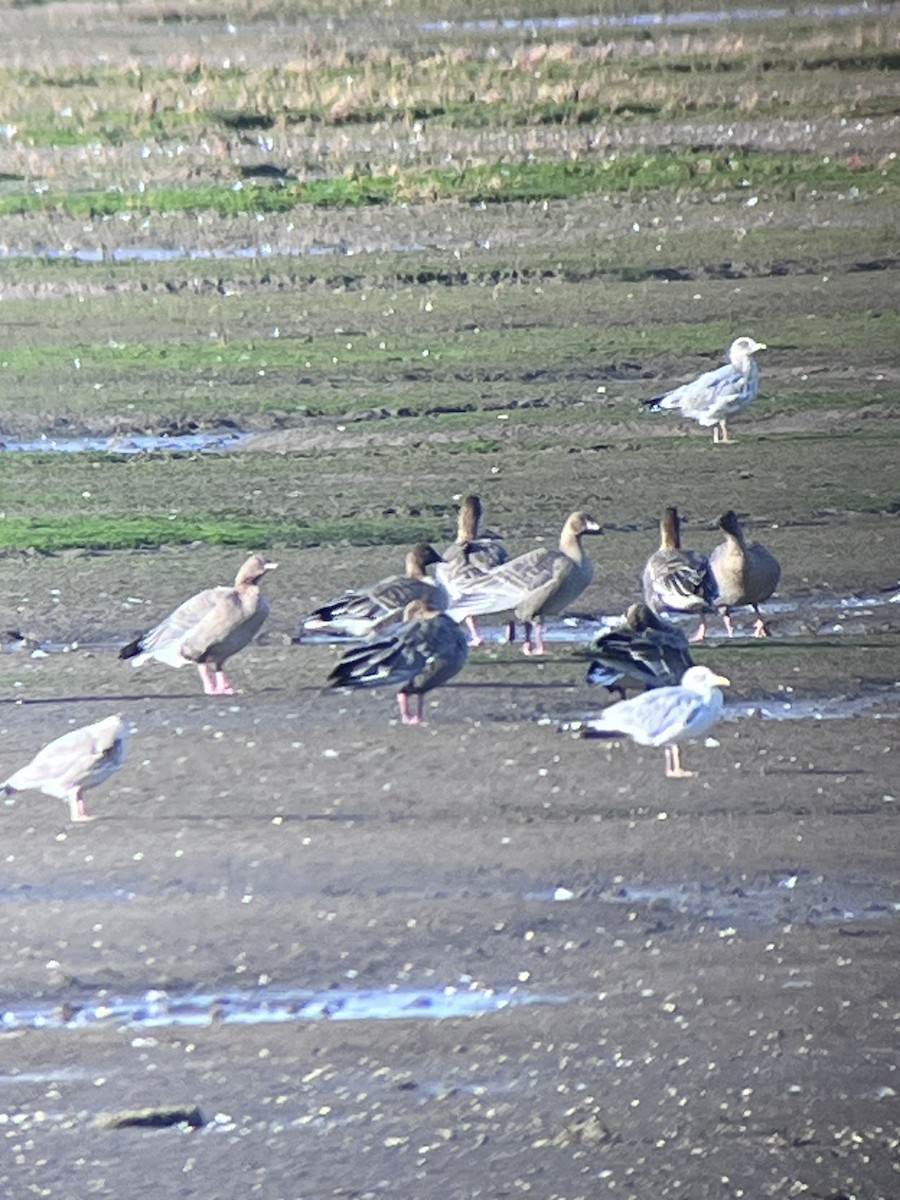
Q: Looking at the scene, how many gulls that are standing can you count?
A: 3